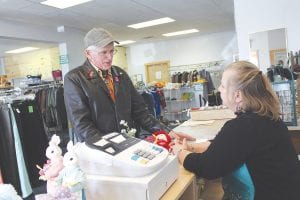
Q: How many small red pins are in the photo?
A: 2